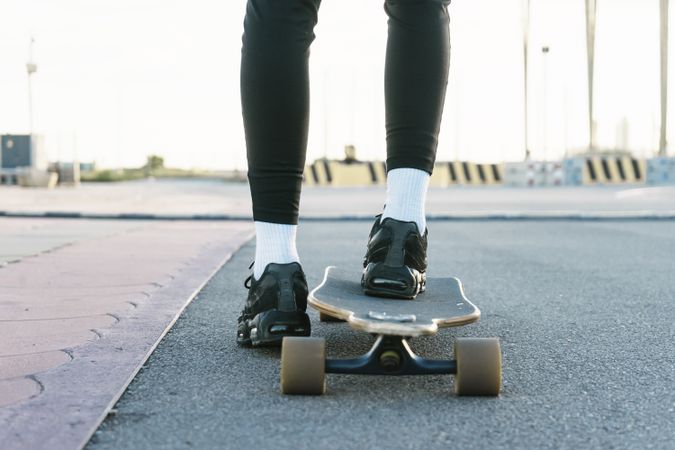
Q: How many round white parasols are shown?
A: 0